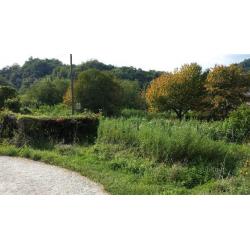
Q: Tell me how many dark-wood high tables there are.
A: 0